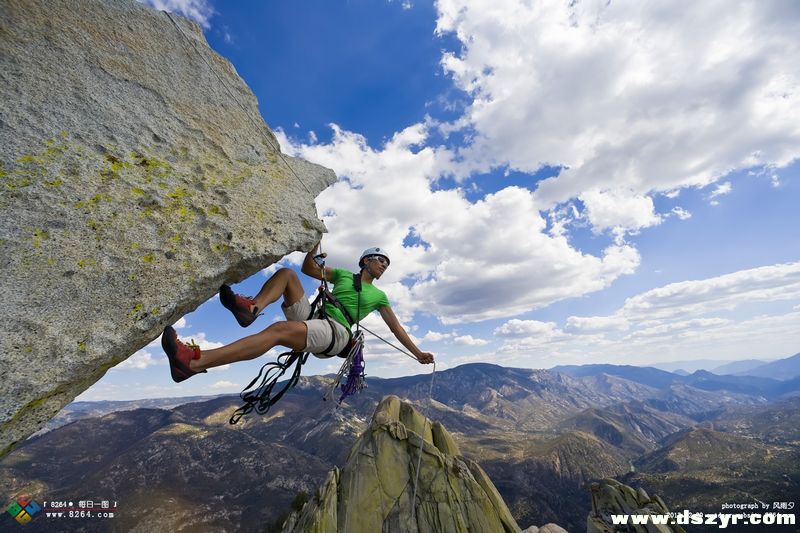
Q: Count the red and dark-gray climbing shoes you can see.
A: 2